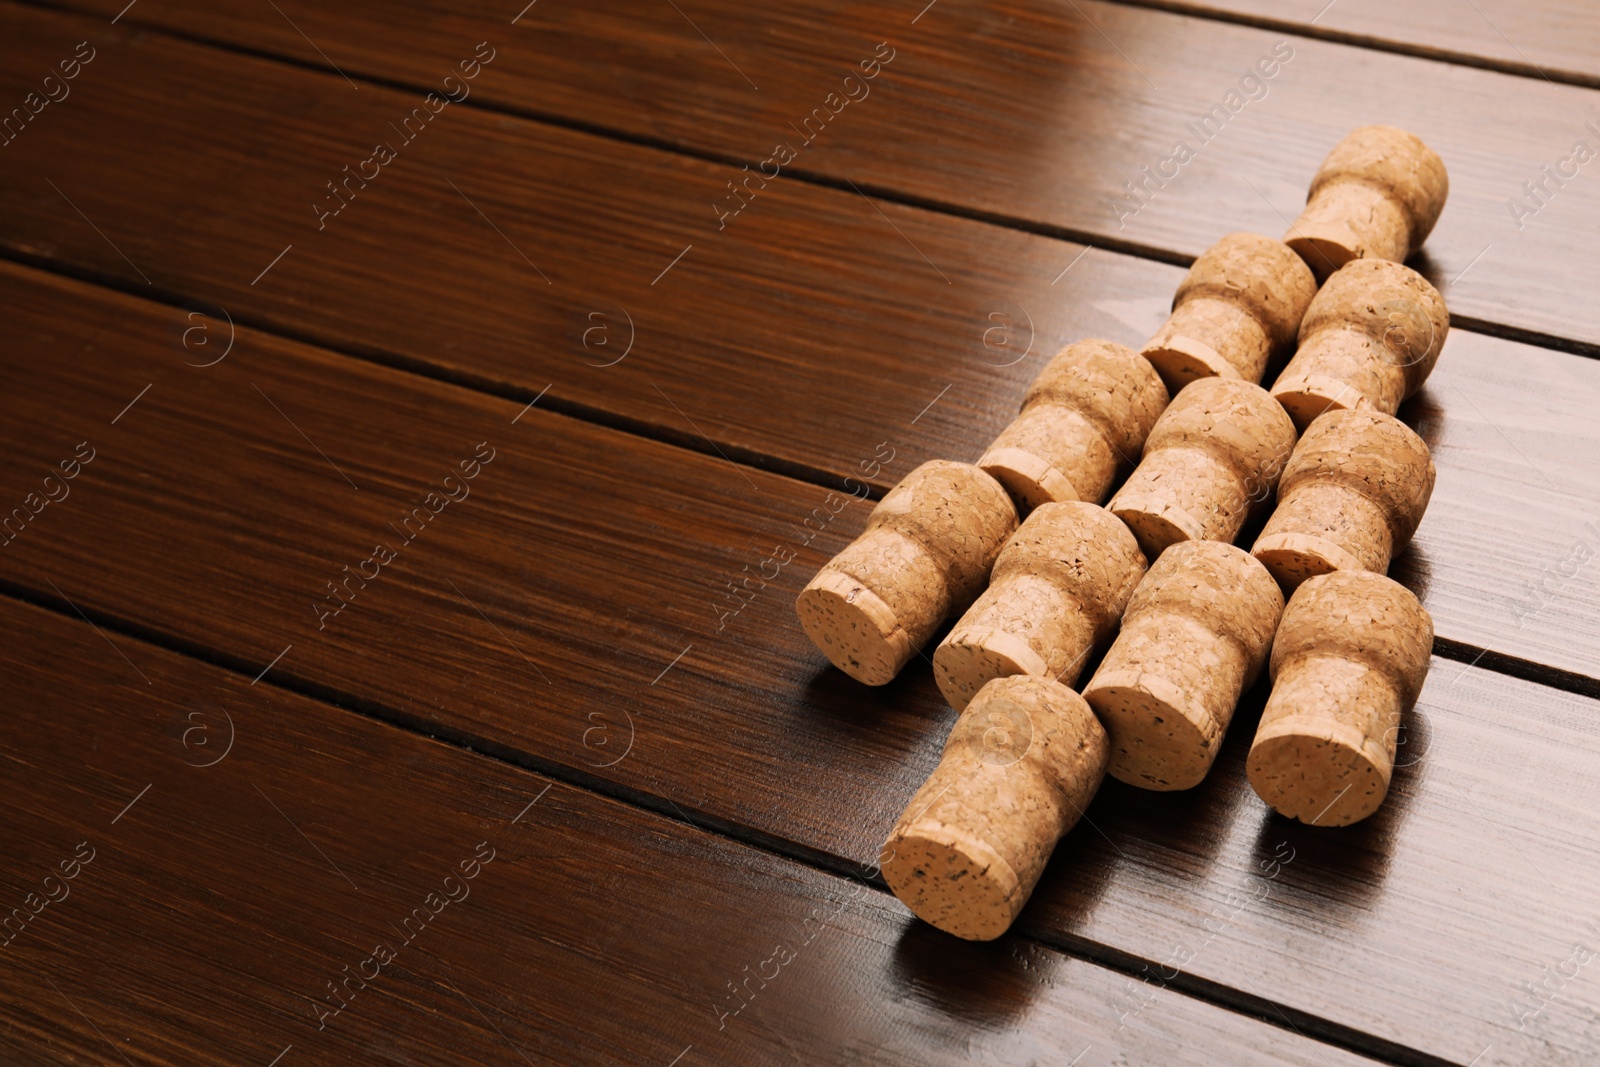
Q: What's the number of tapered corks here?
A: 11